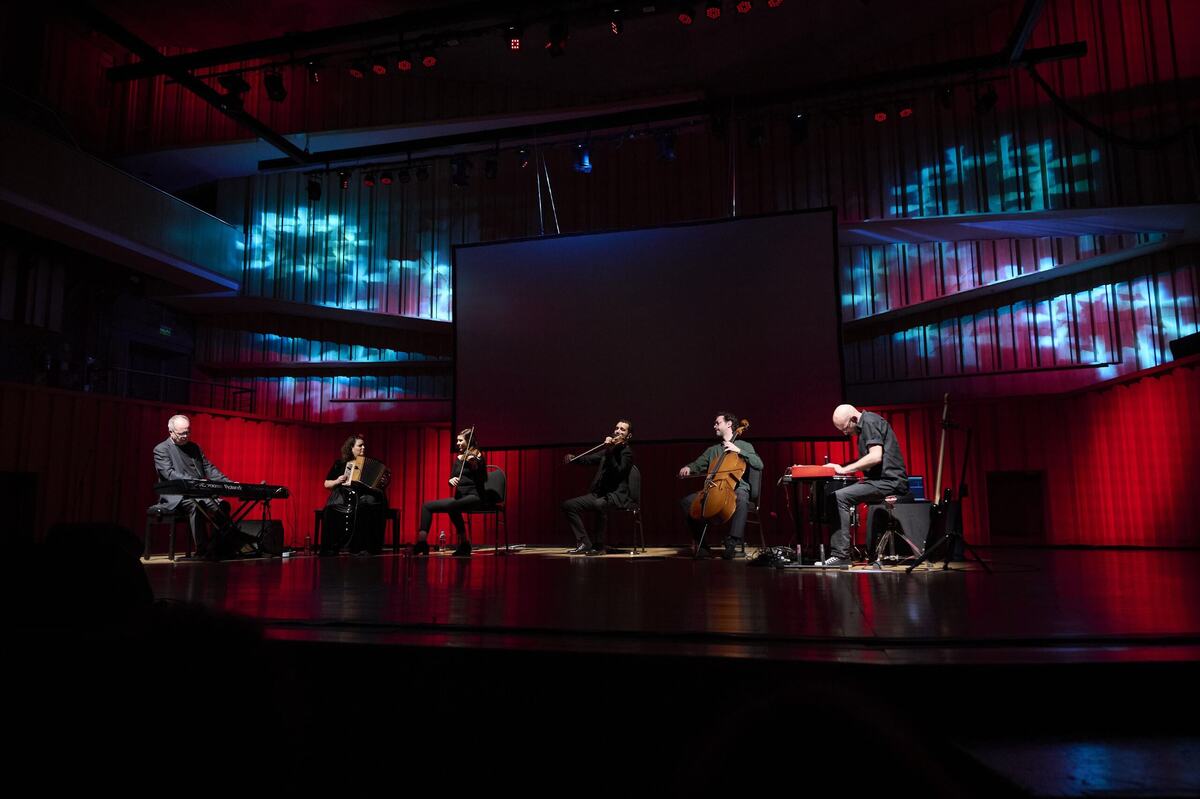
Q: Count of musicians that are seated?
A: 6